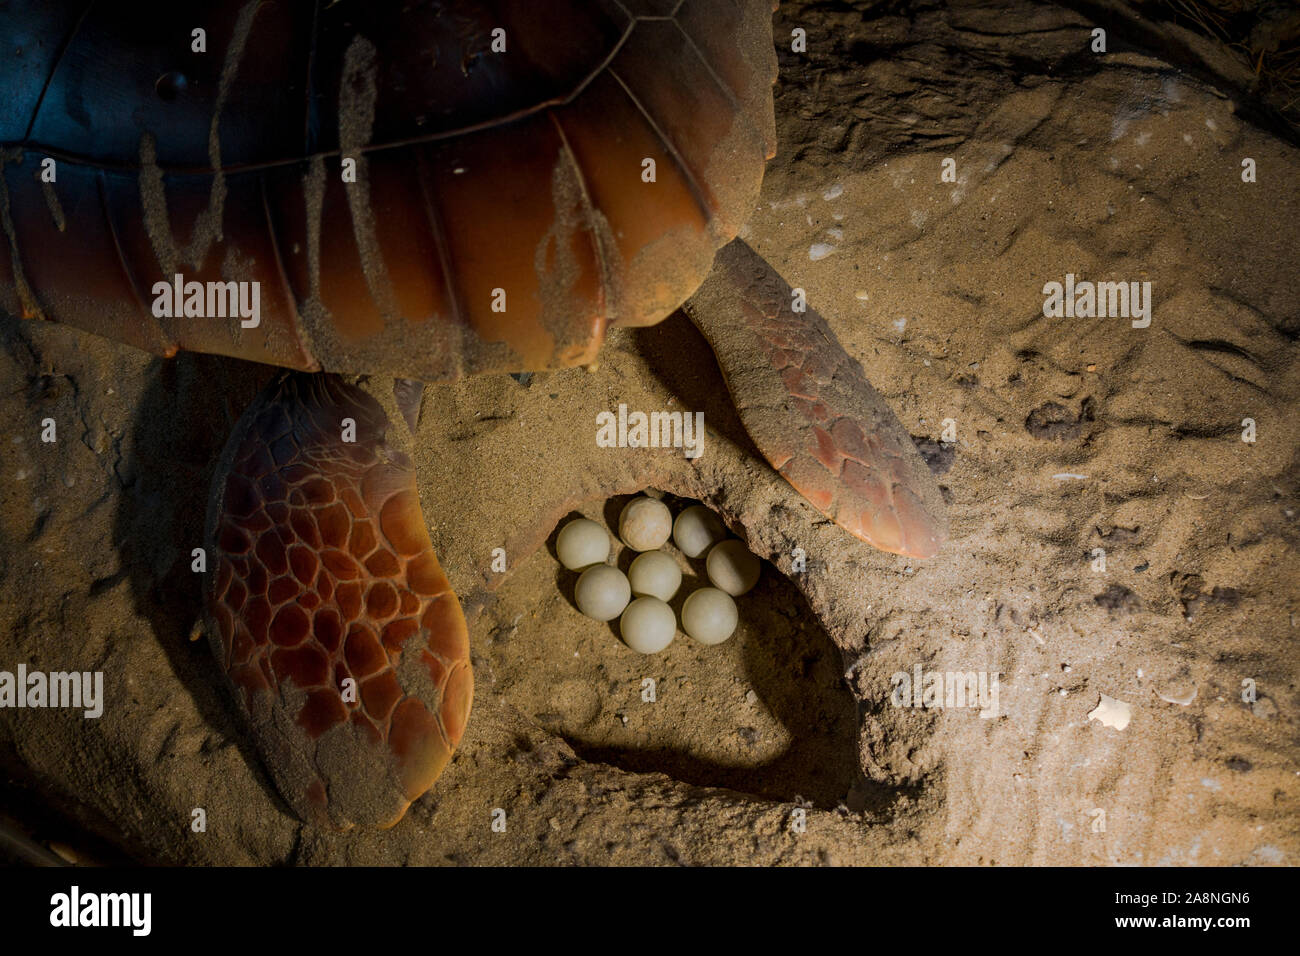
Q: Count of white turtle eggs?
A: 8